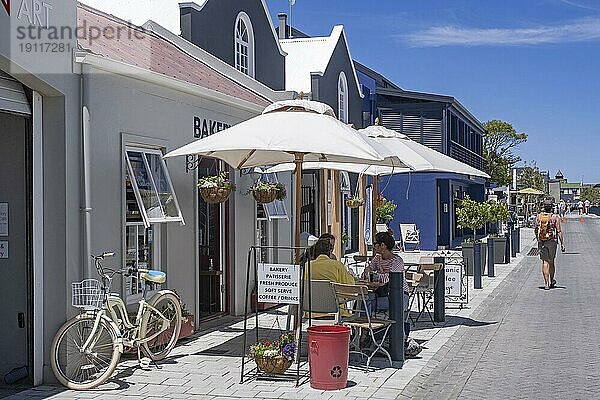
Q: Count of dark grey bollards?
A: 7